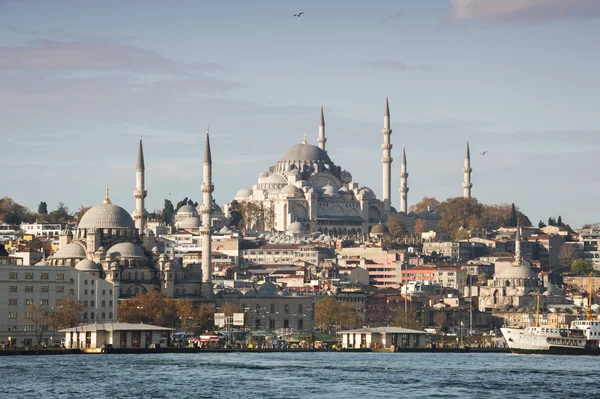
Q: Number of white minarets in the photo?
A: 7